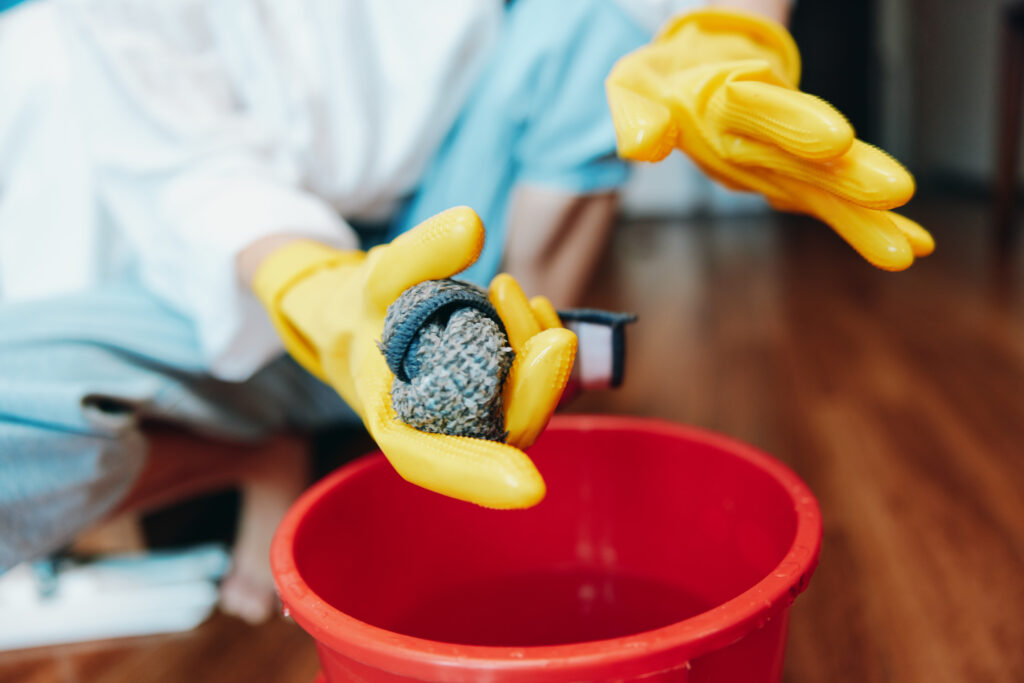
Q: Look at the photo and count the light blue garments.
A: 1